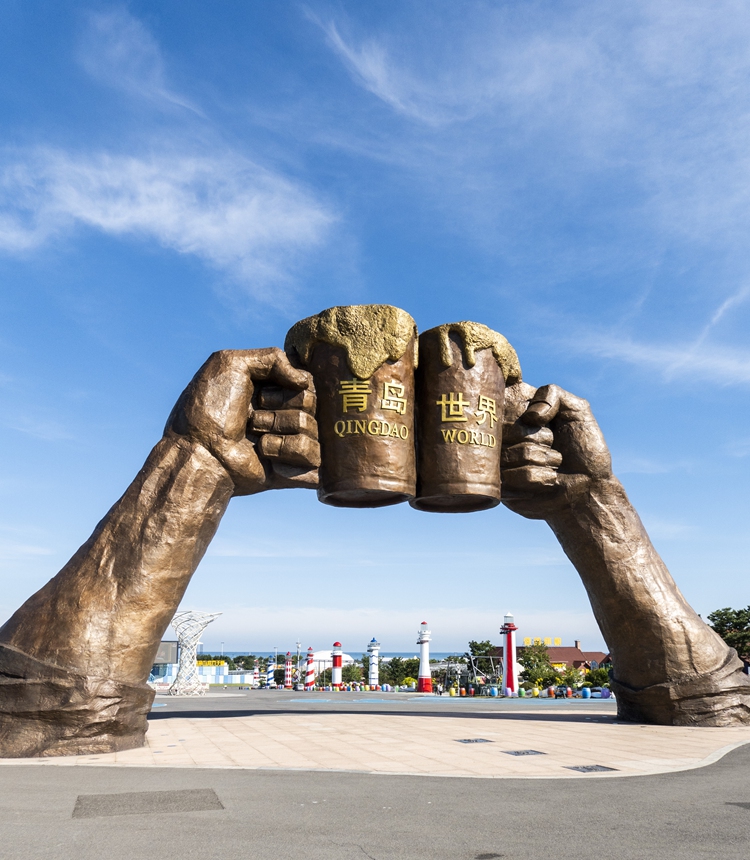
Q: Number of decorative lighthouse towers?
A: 8